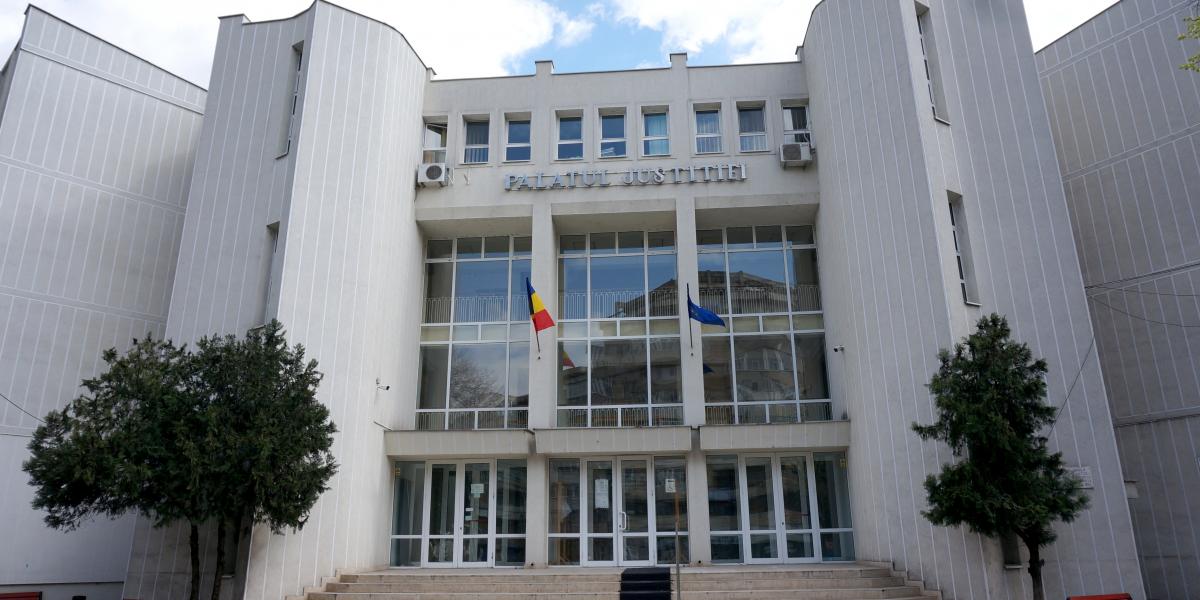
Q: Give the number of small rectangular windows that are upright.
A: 9